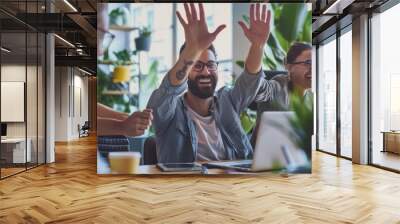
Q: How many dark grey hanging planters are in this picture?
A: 1